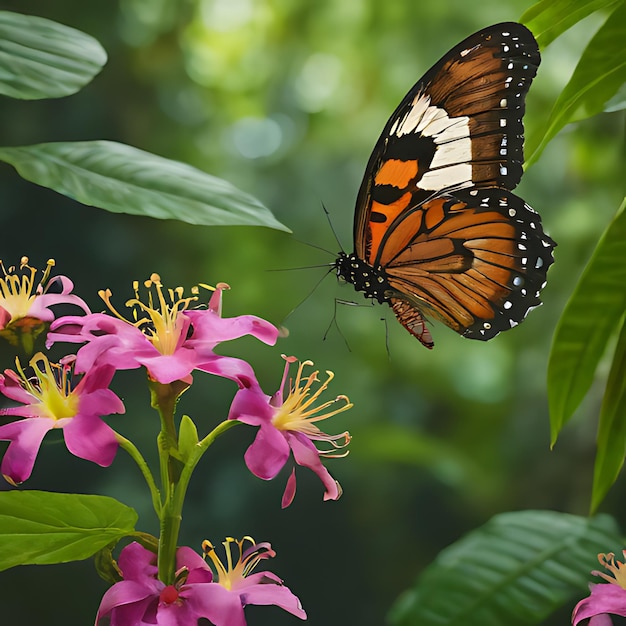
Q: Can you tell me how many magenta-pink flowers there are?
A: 7